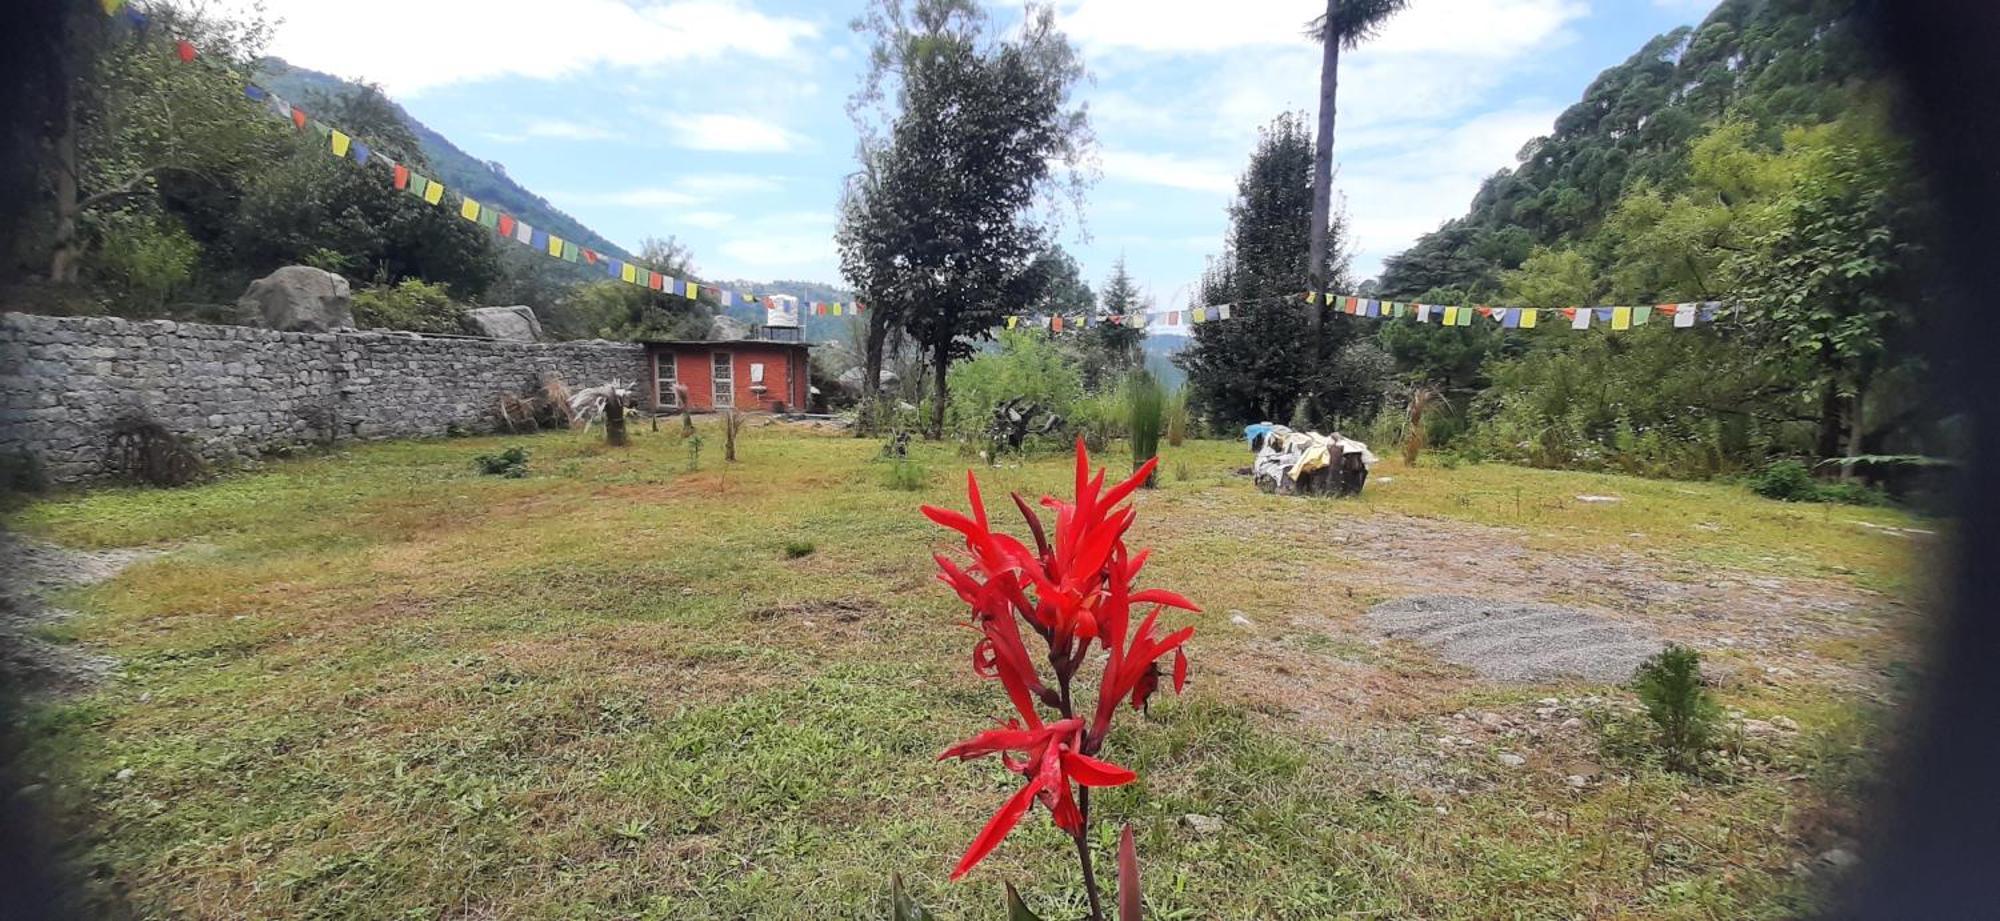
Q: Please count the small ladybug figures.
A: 0